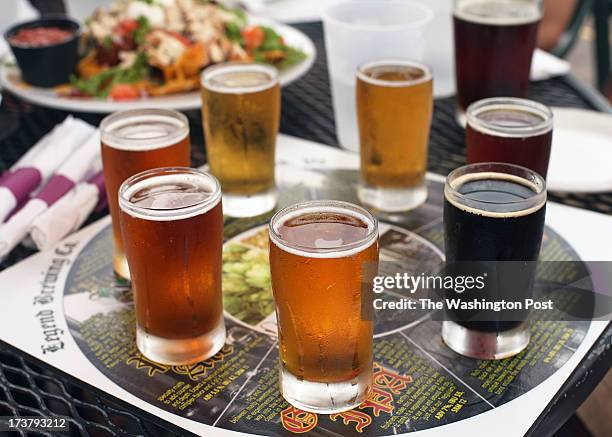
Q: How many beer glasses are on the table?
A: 8